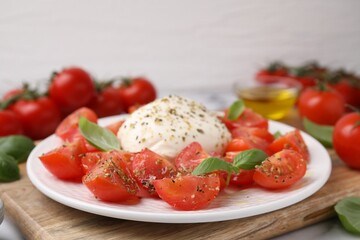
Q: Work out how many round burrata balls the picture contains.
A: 1